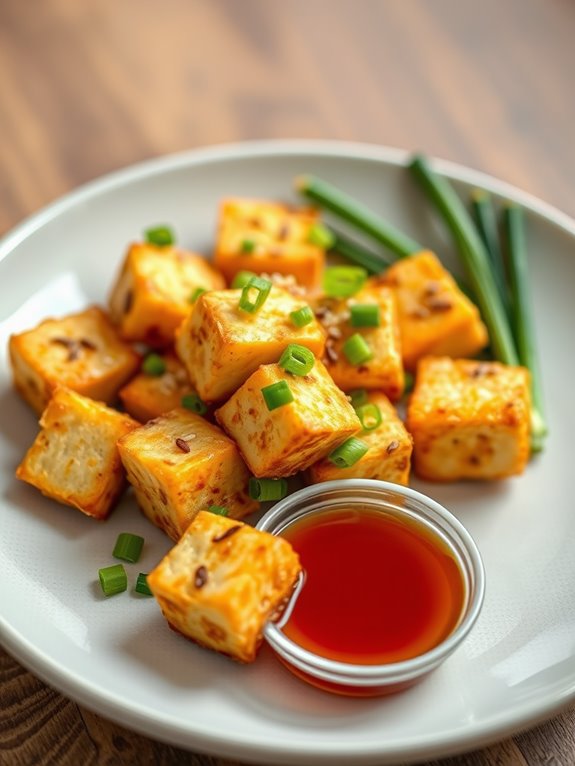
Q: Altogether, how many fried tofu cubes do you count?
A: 13